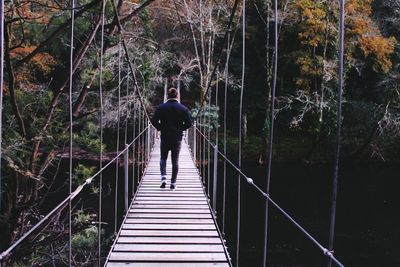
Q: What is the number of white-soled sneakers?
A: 2